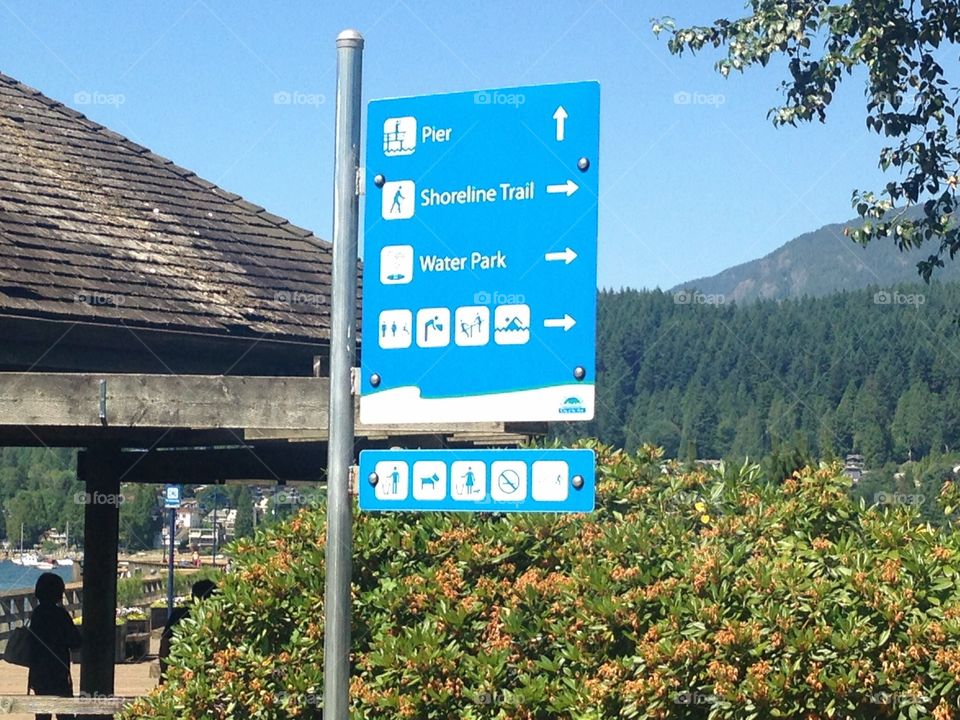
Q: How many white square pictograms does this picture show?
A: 12